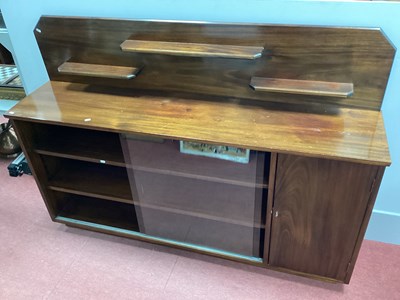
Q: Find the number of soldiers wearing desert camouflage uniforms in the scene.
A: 0